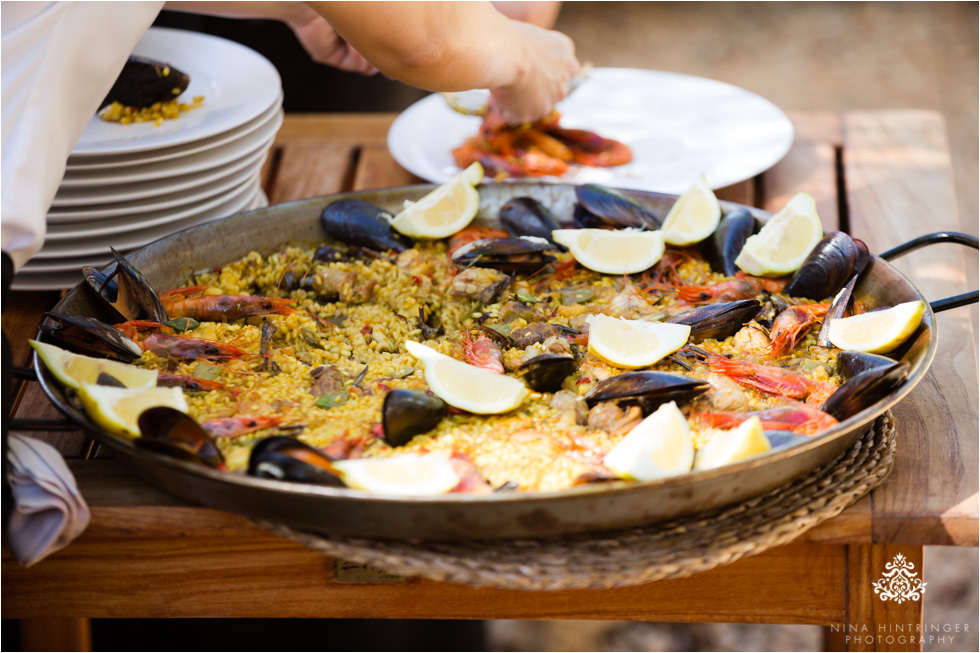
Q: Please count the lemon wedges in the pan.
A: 12